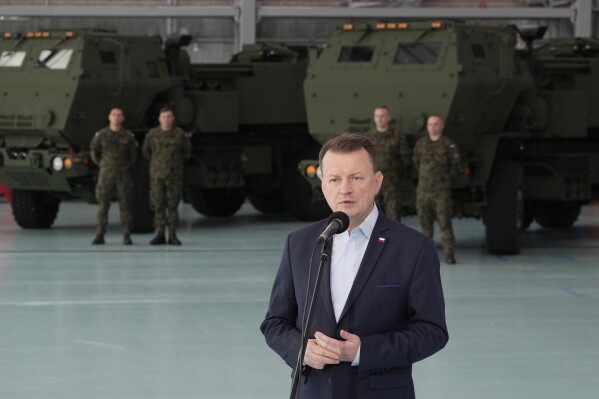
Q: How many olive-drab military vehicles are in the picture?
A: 2